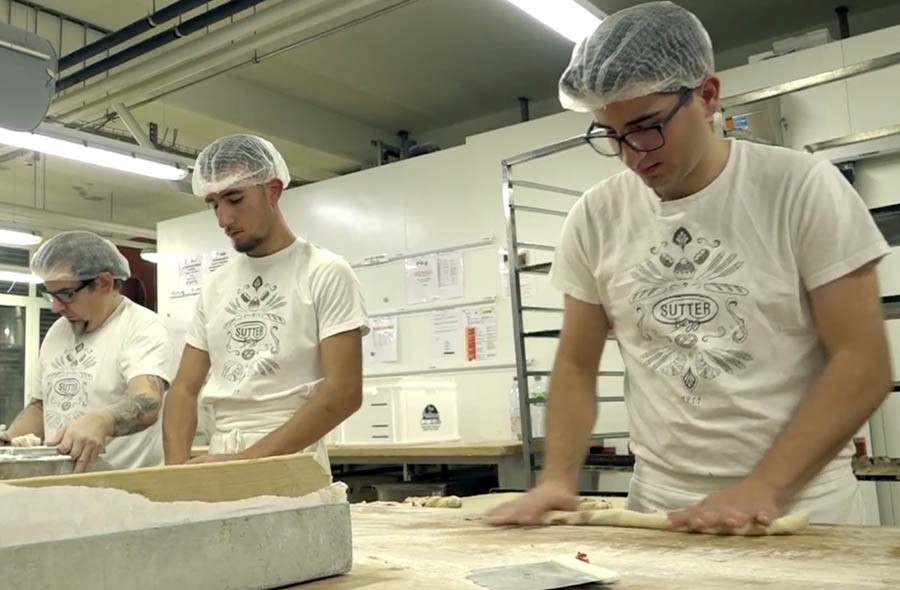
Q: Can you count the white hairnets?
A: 3